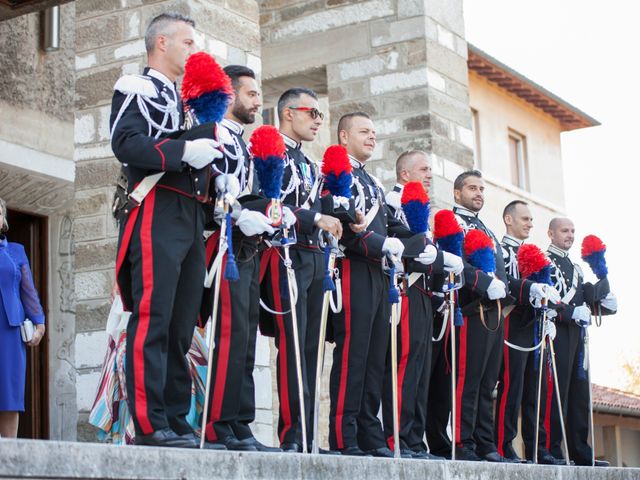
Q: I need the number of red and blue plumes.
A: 8